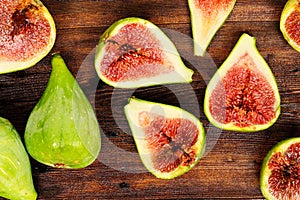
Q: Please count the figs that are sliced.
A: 7